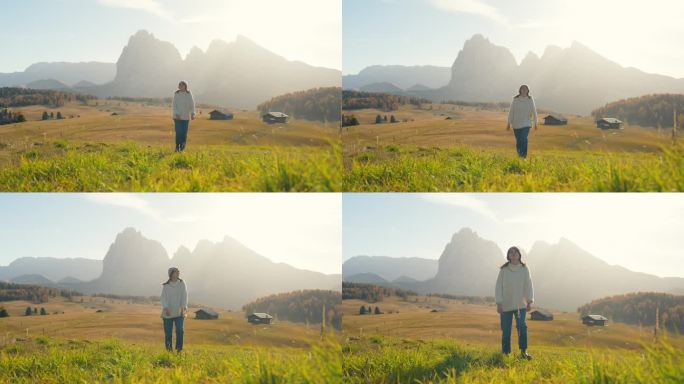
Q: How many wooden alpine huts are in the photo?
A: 8